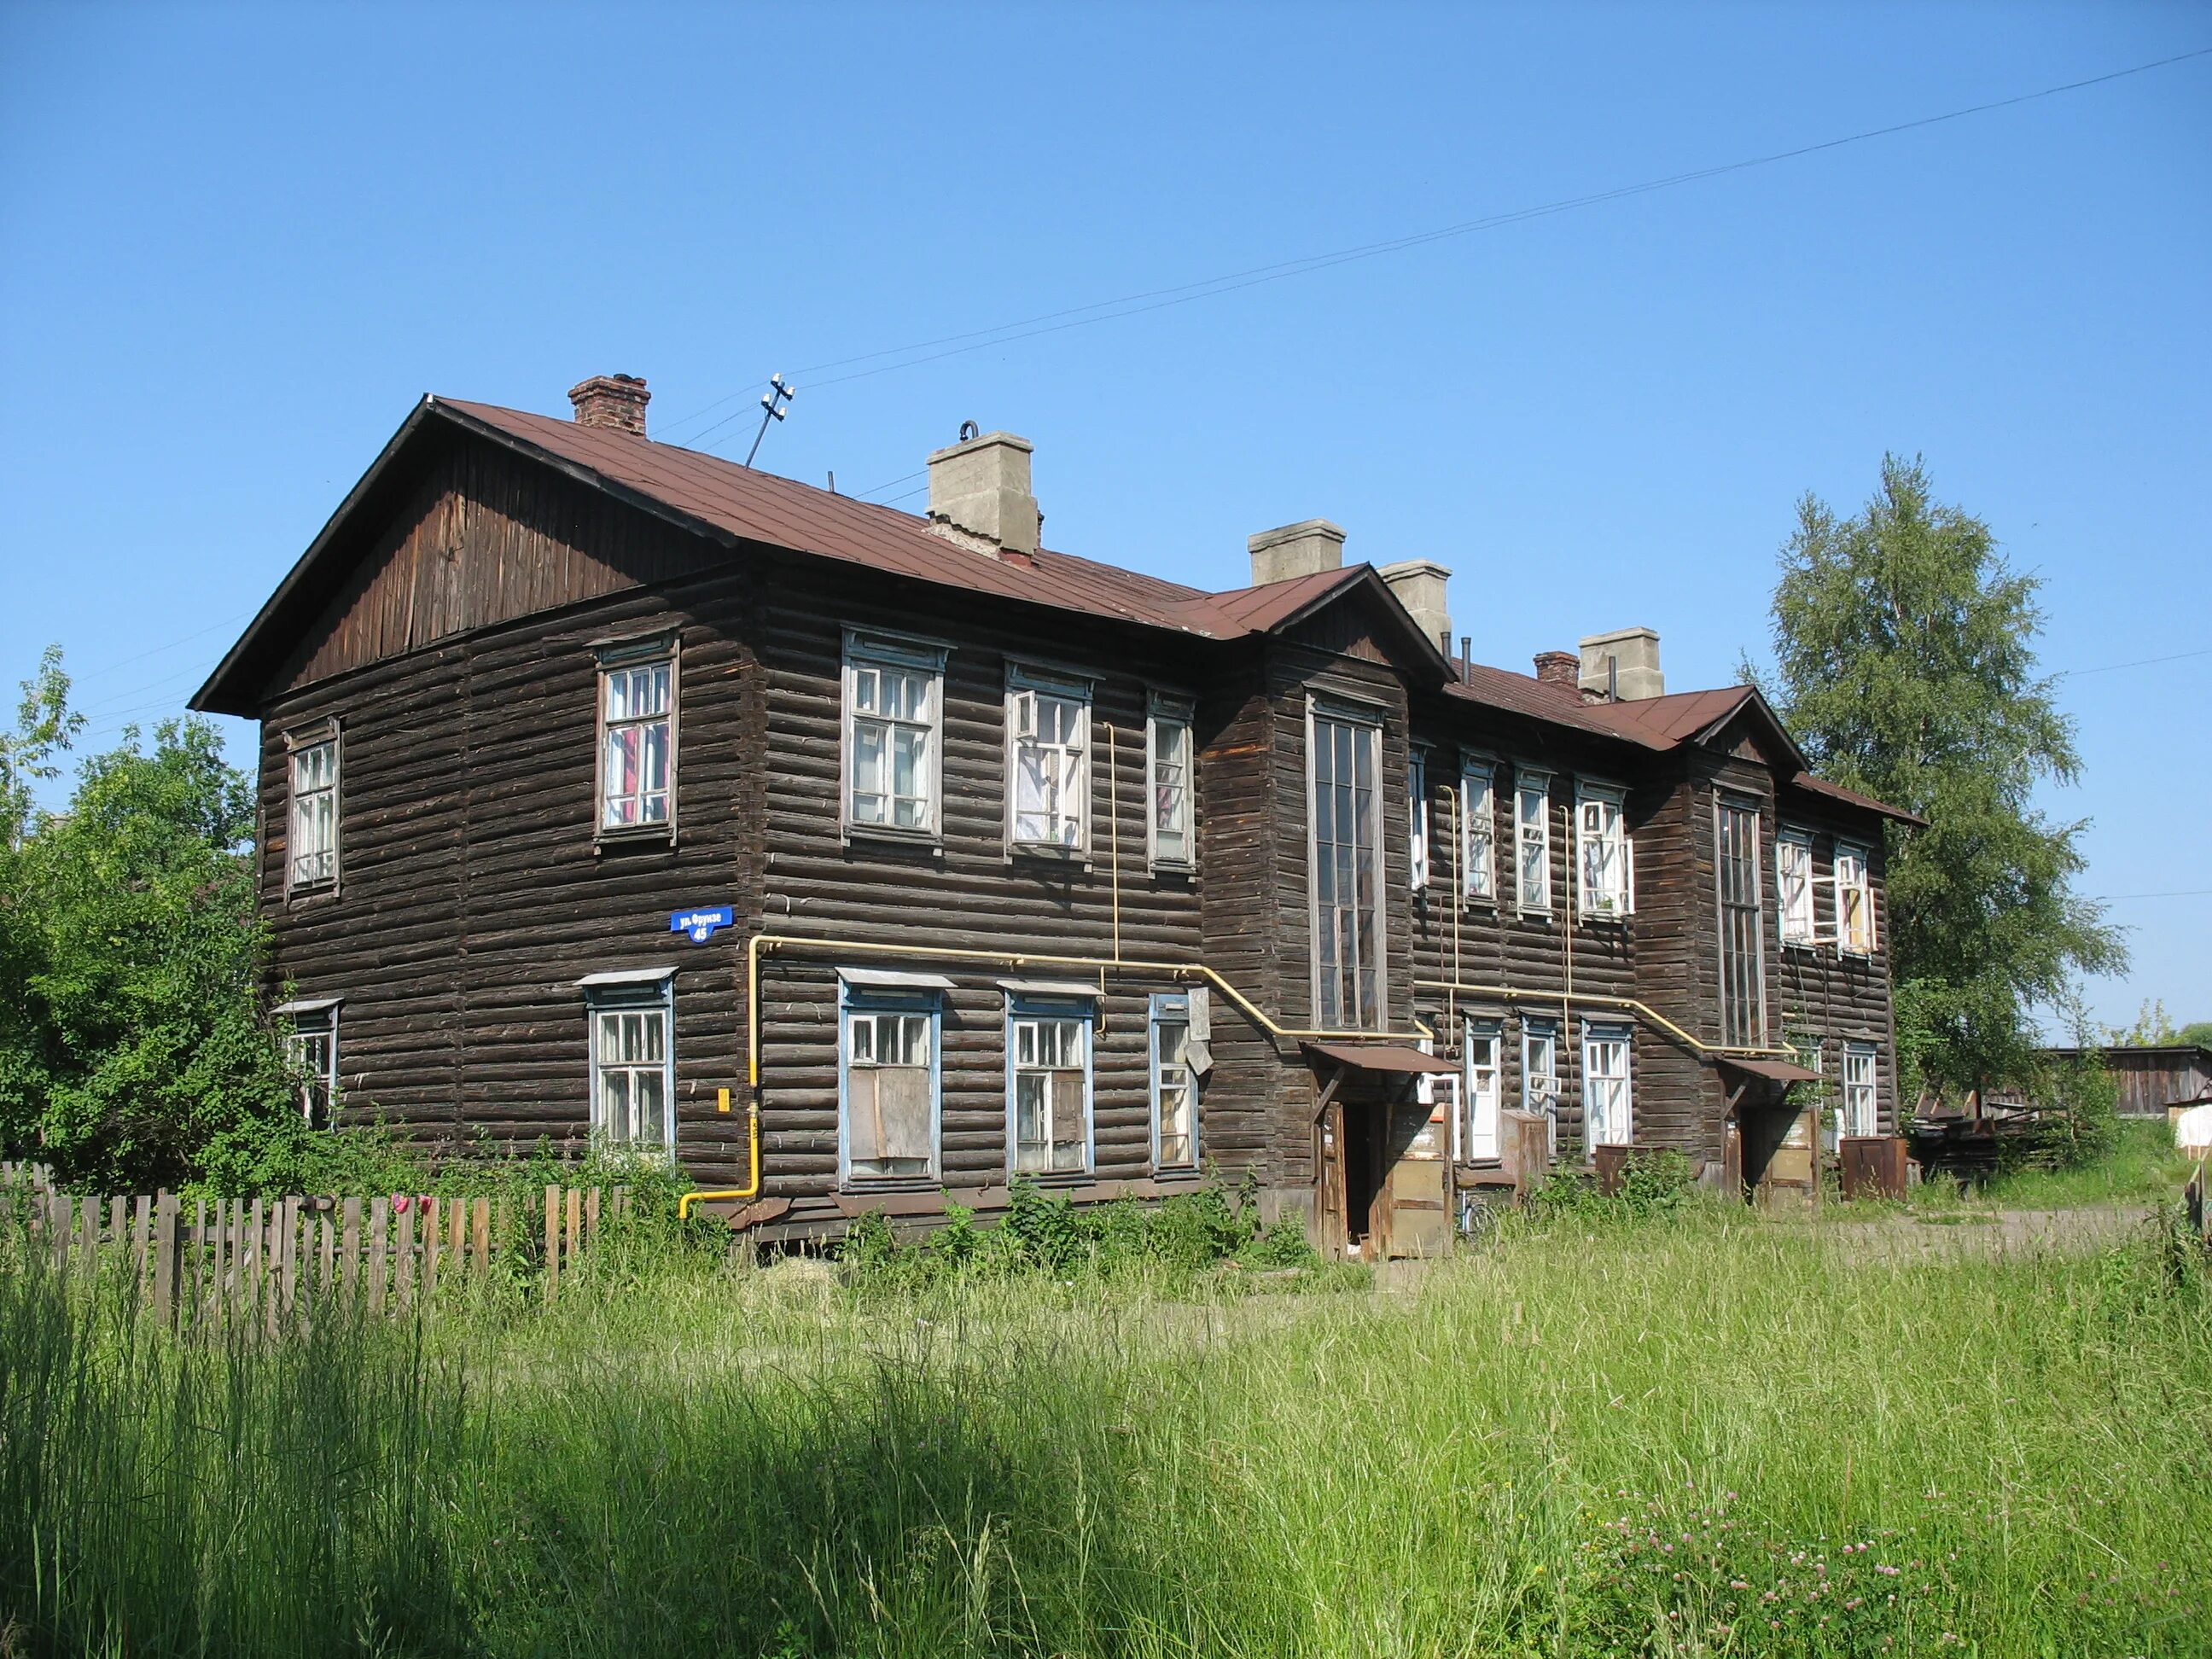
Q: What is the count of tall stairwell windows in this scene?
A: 2